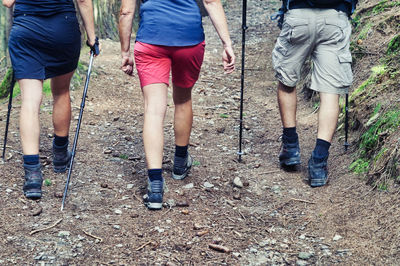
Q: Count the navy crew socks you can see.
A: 6